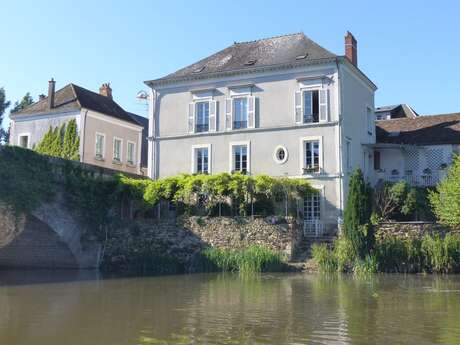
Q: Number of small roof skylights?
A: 3